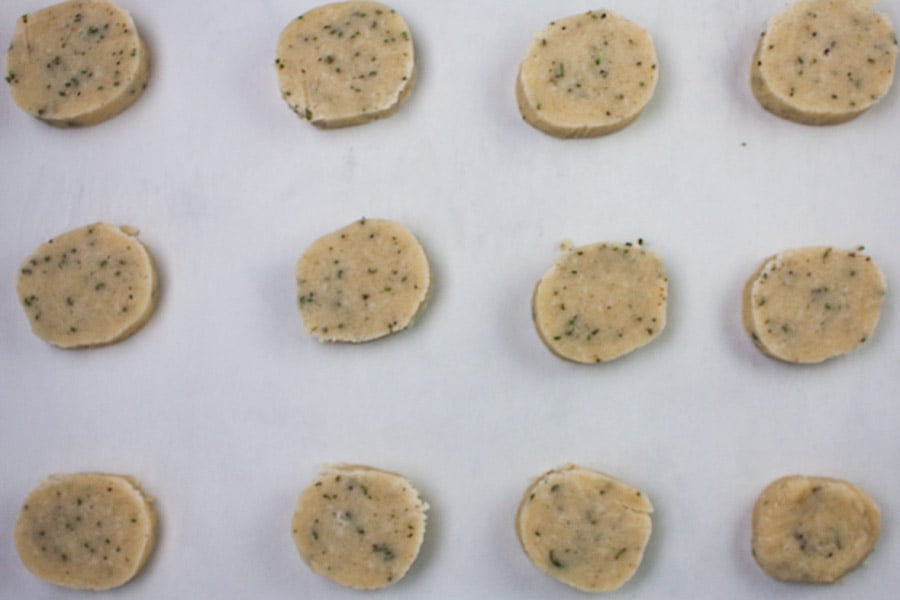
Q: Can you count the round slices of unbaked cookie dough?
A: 12